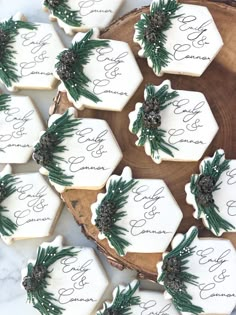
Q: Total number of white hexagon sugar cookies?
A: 13